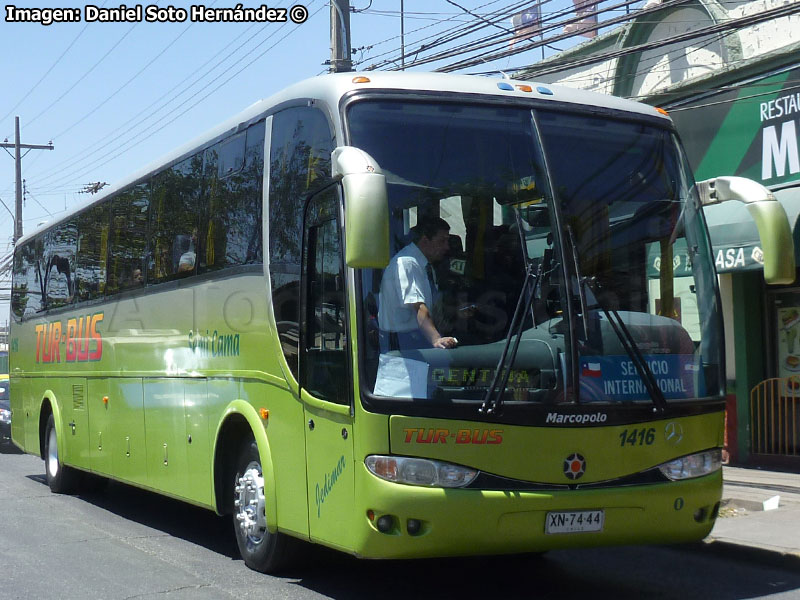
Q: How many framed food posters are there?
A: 1